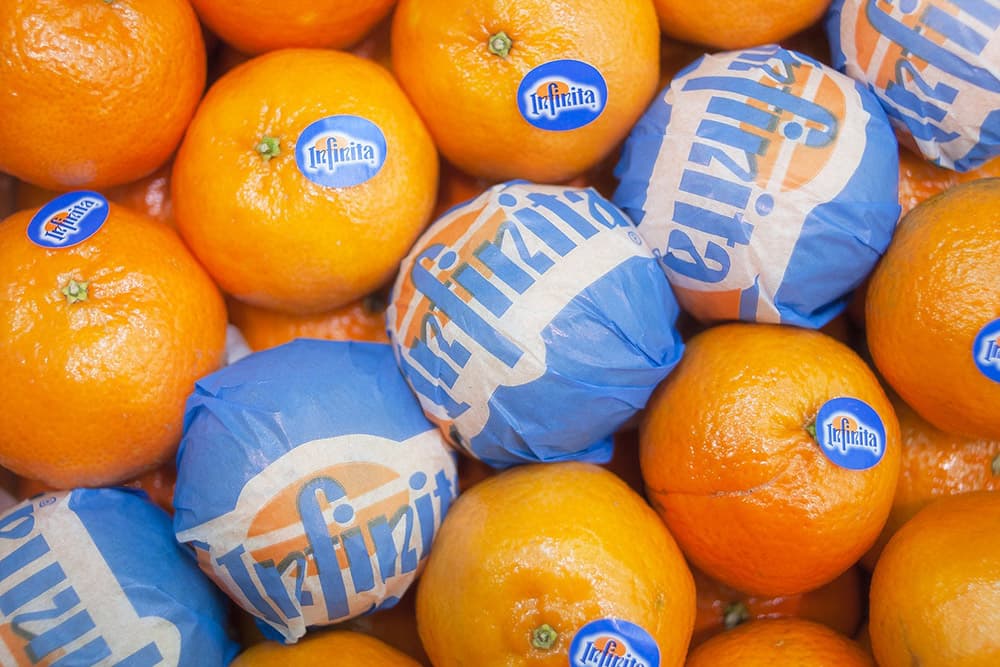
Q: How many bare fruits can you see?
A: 12